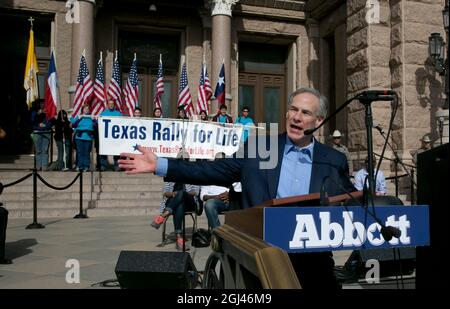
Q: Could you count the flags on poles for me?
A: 10